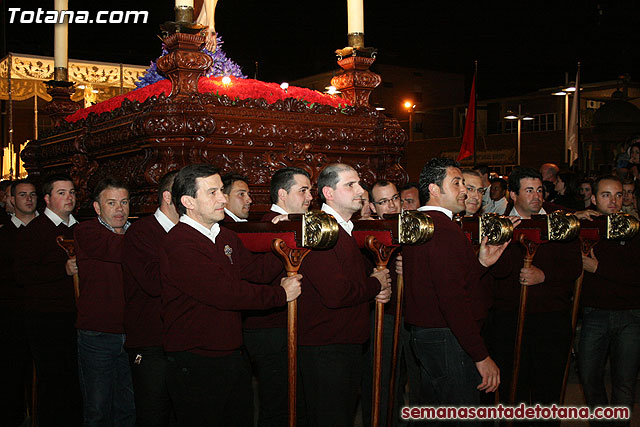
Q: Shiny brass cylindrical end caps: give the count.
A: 5